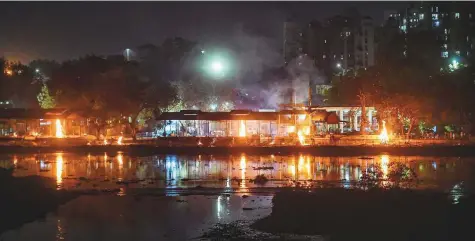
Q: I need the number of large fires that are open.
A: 4